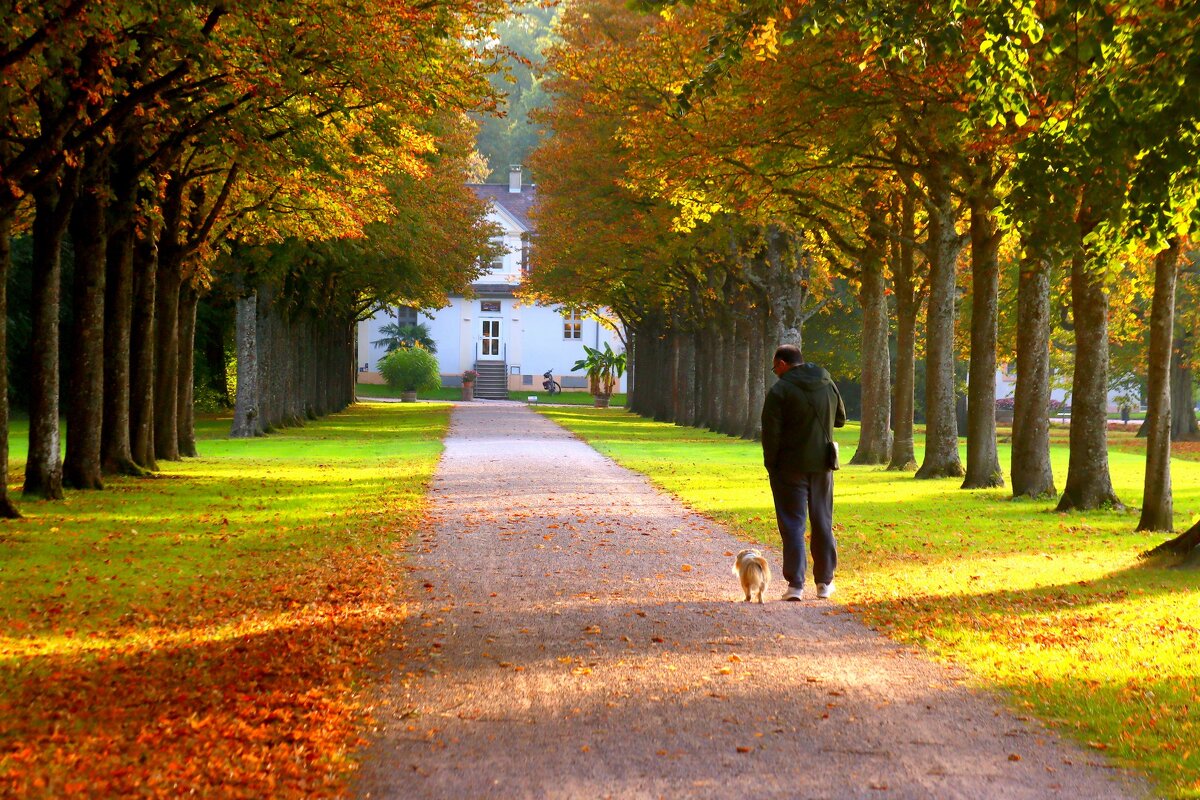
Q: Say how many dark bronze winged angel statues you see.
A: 0